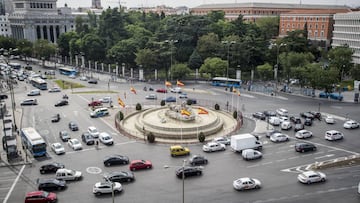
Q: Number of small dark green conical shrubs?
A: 8